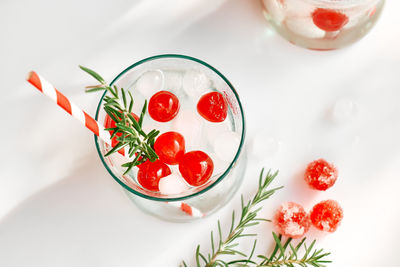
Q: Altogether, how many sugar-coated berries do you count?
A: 3